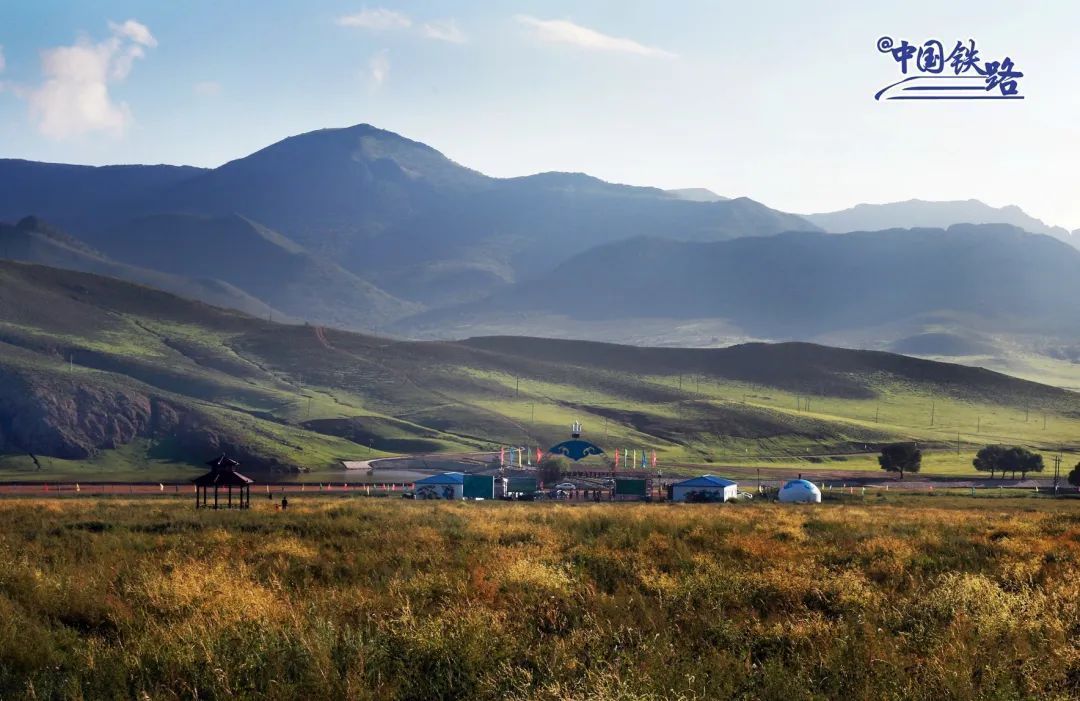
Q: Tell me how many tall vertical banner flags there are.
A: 10